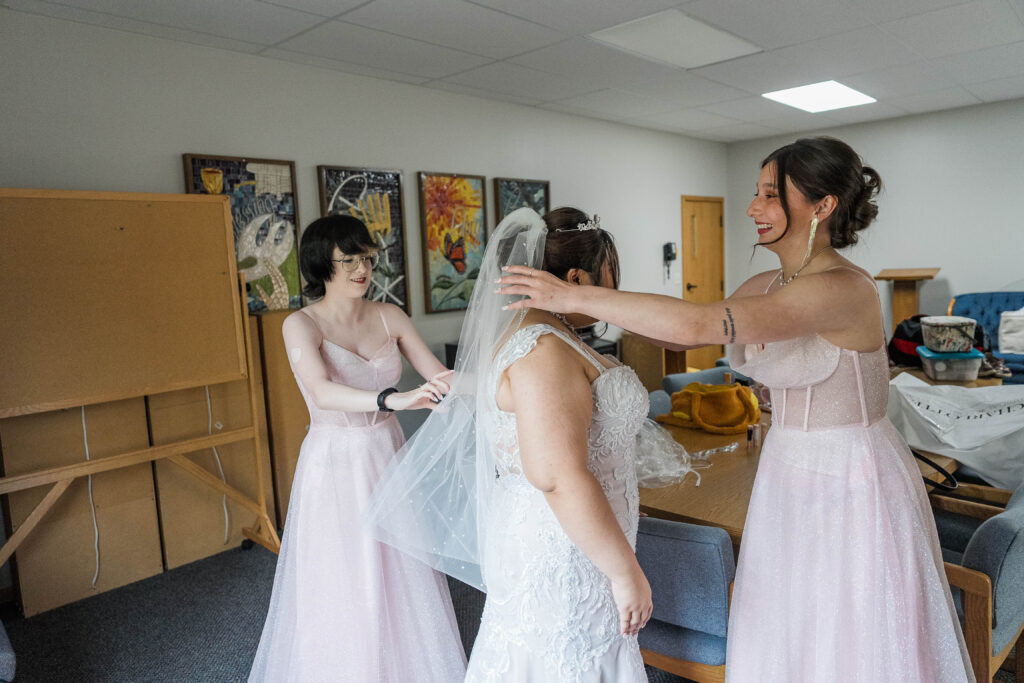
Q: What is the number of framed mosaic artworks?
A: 4